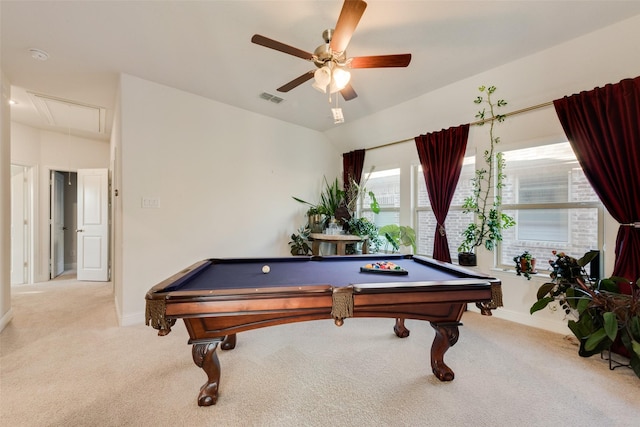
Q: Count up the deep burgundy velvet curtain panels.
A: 3